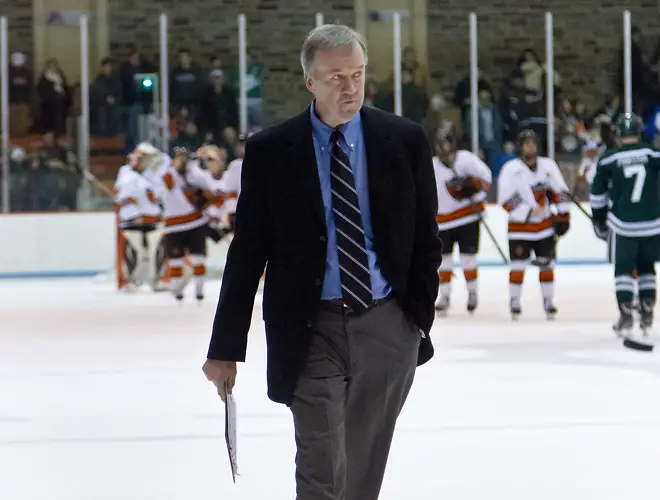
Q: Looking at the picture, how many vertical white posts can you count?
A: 9